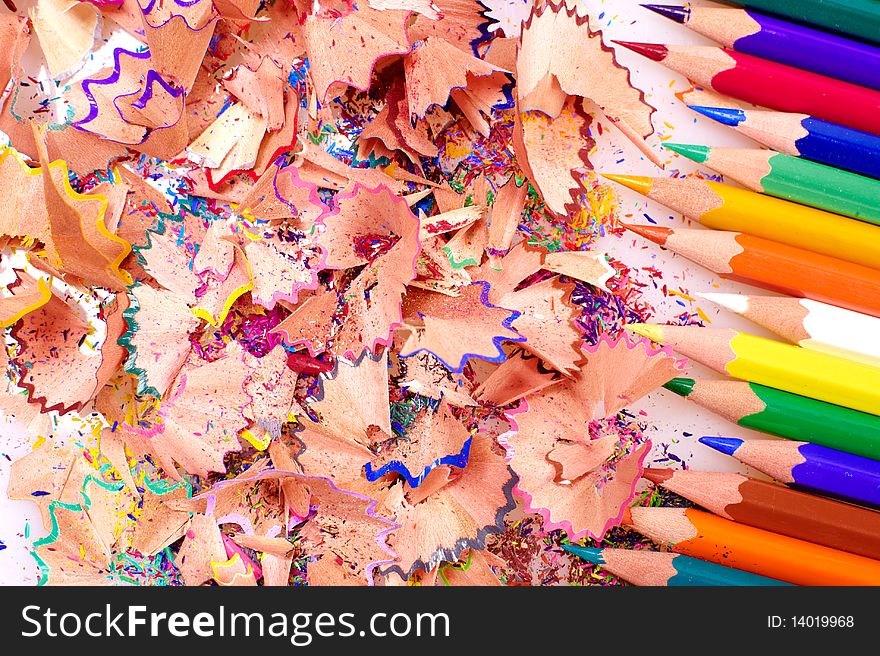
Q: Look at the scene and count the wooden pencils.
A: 14